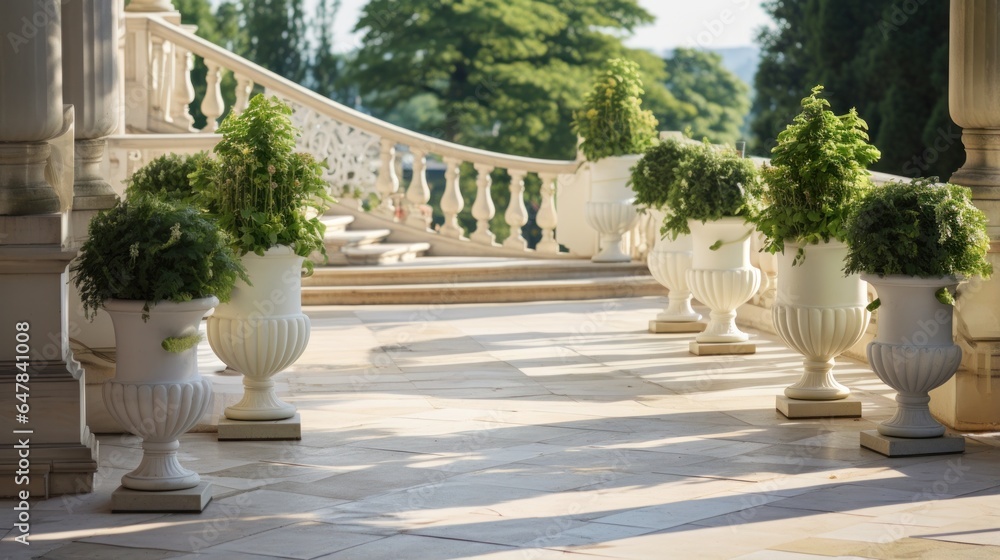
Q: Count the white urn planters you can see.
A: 7